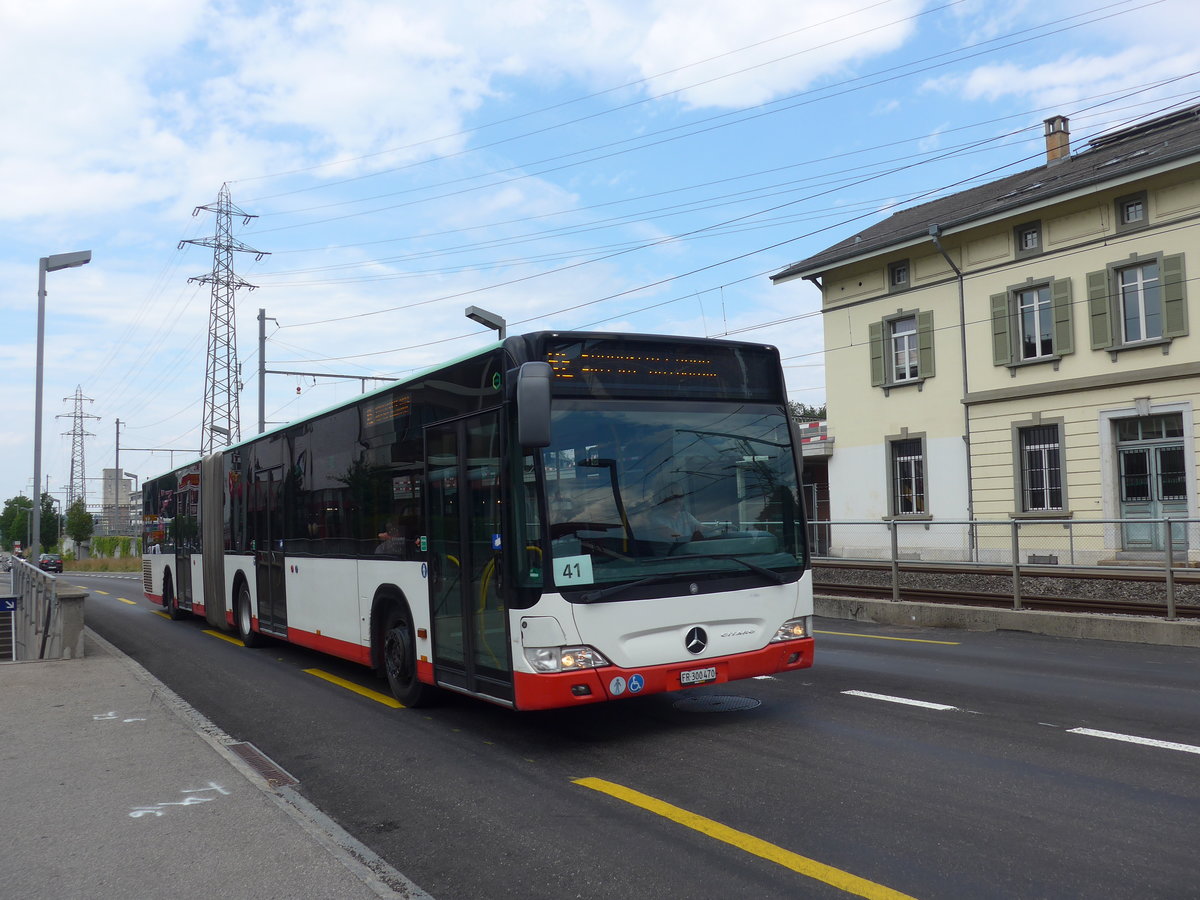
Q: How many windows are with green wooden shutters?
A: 3